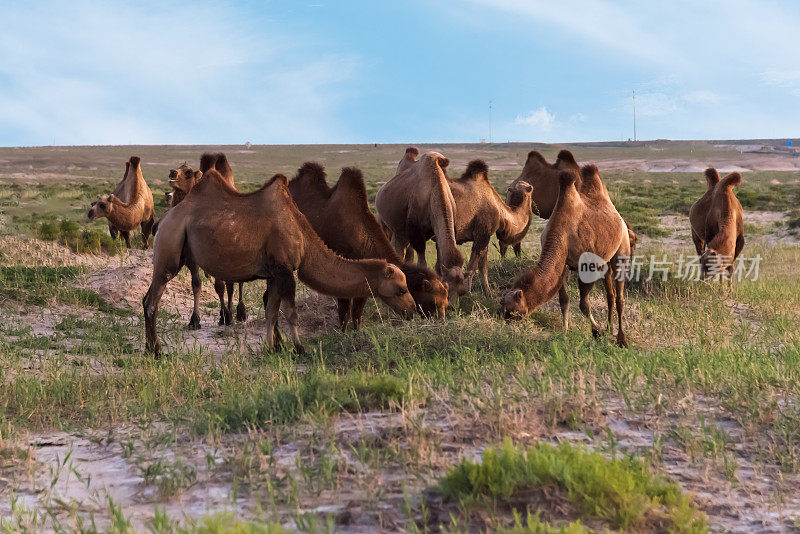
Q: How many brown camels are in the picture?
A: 9